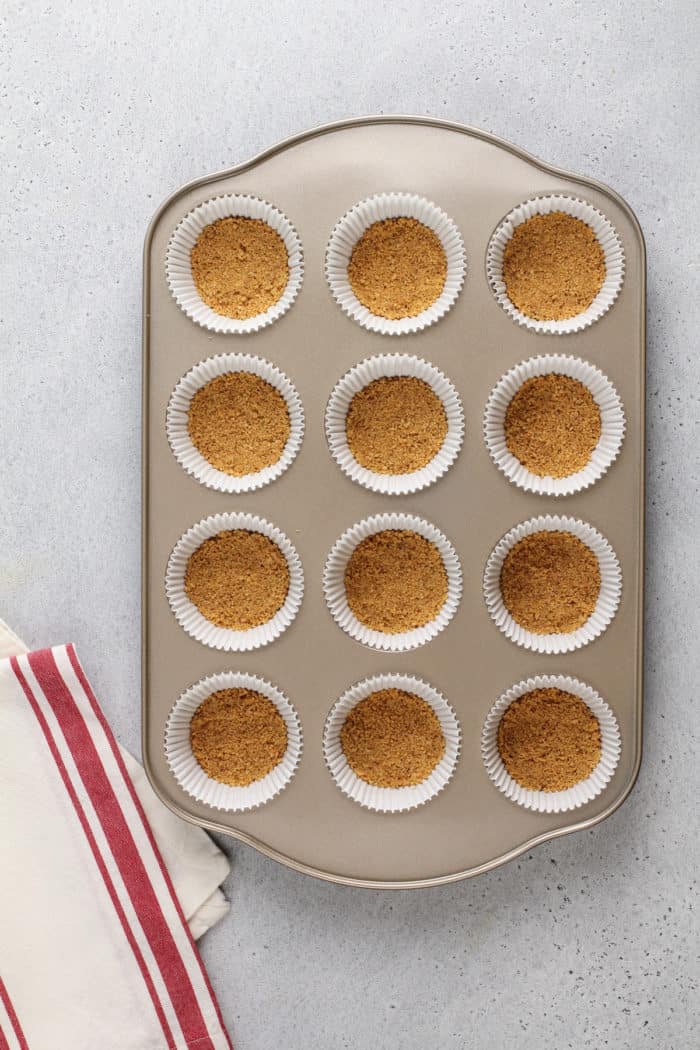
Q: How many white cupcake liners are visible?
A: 12